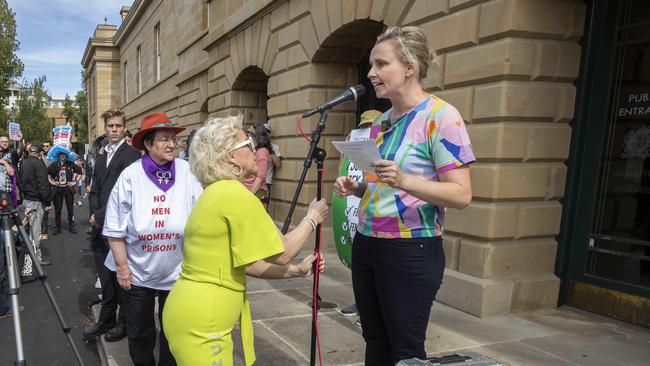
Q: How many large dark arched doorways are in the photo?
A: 2